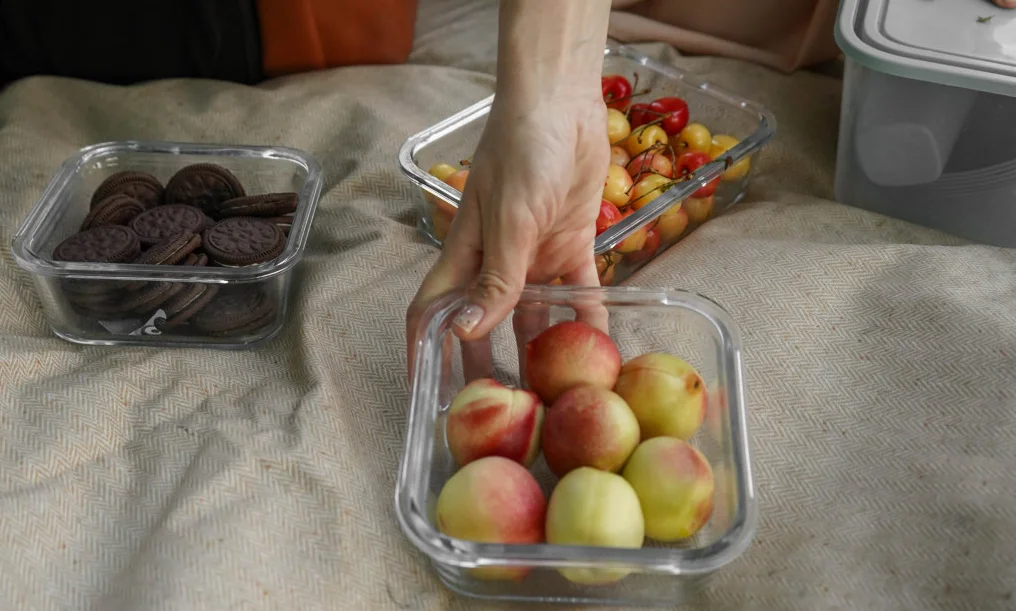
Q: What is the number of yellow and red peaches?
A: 7